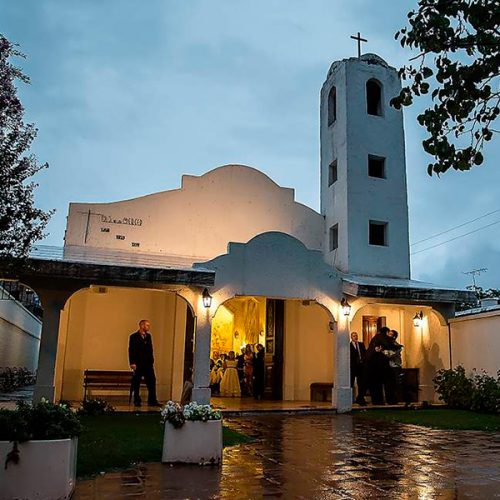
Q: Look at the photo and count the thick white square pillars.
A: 3